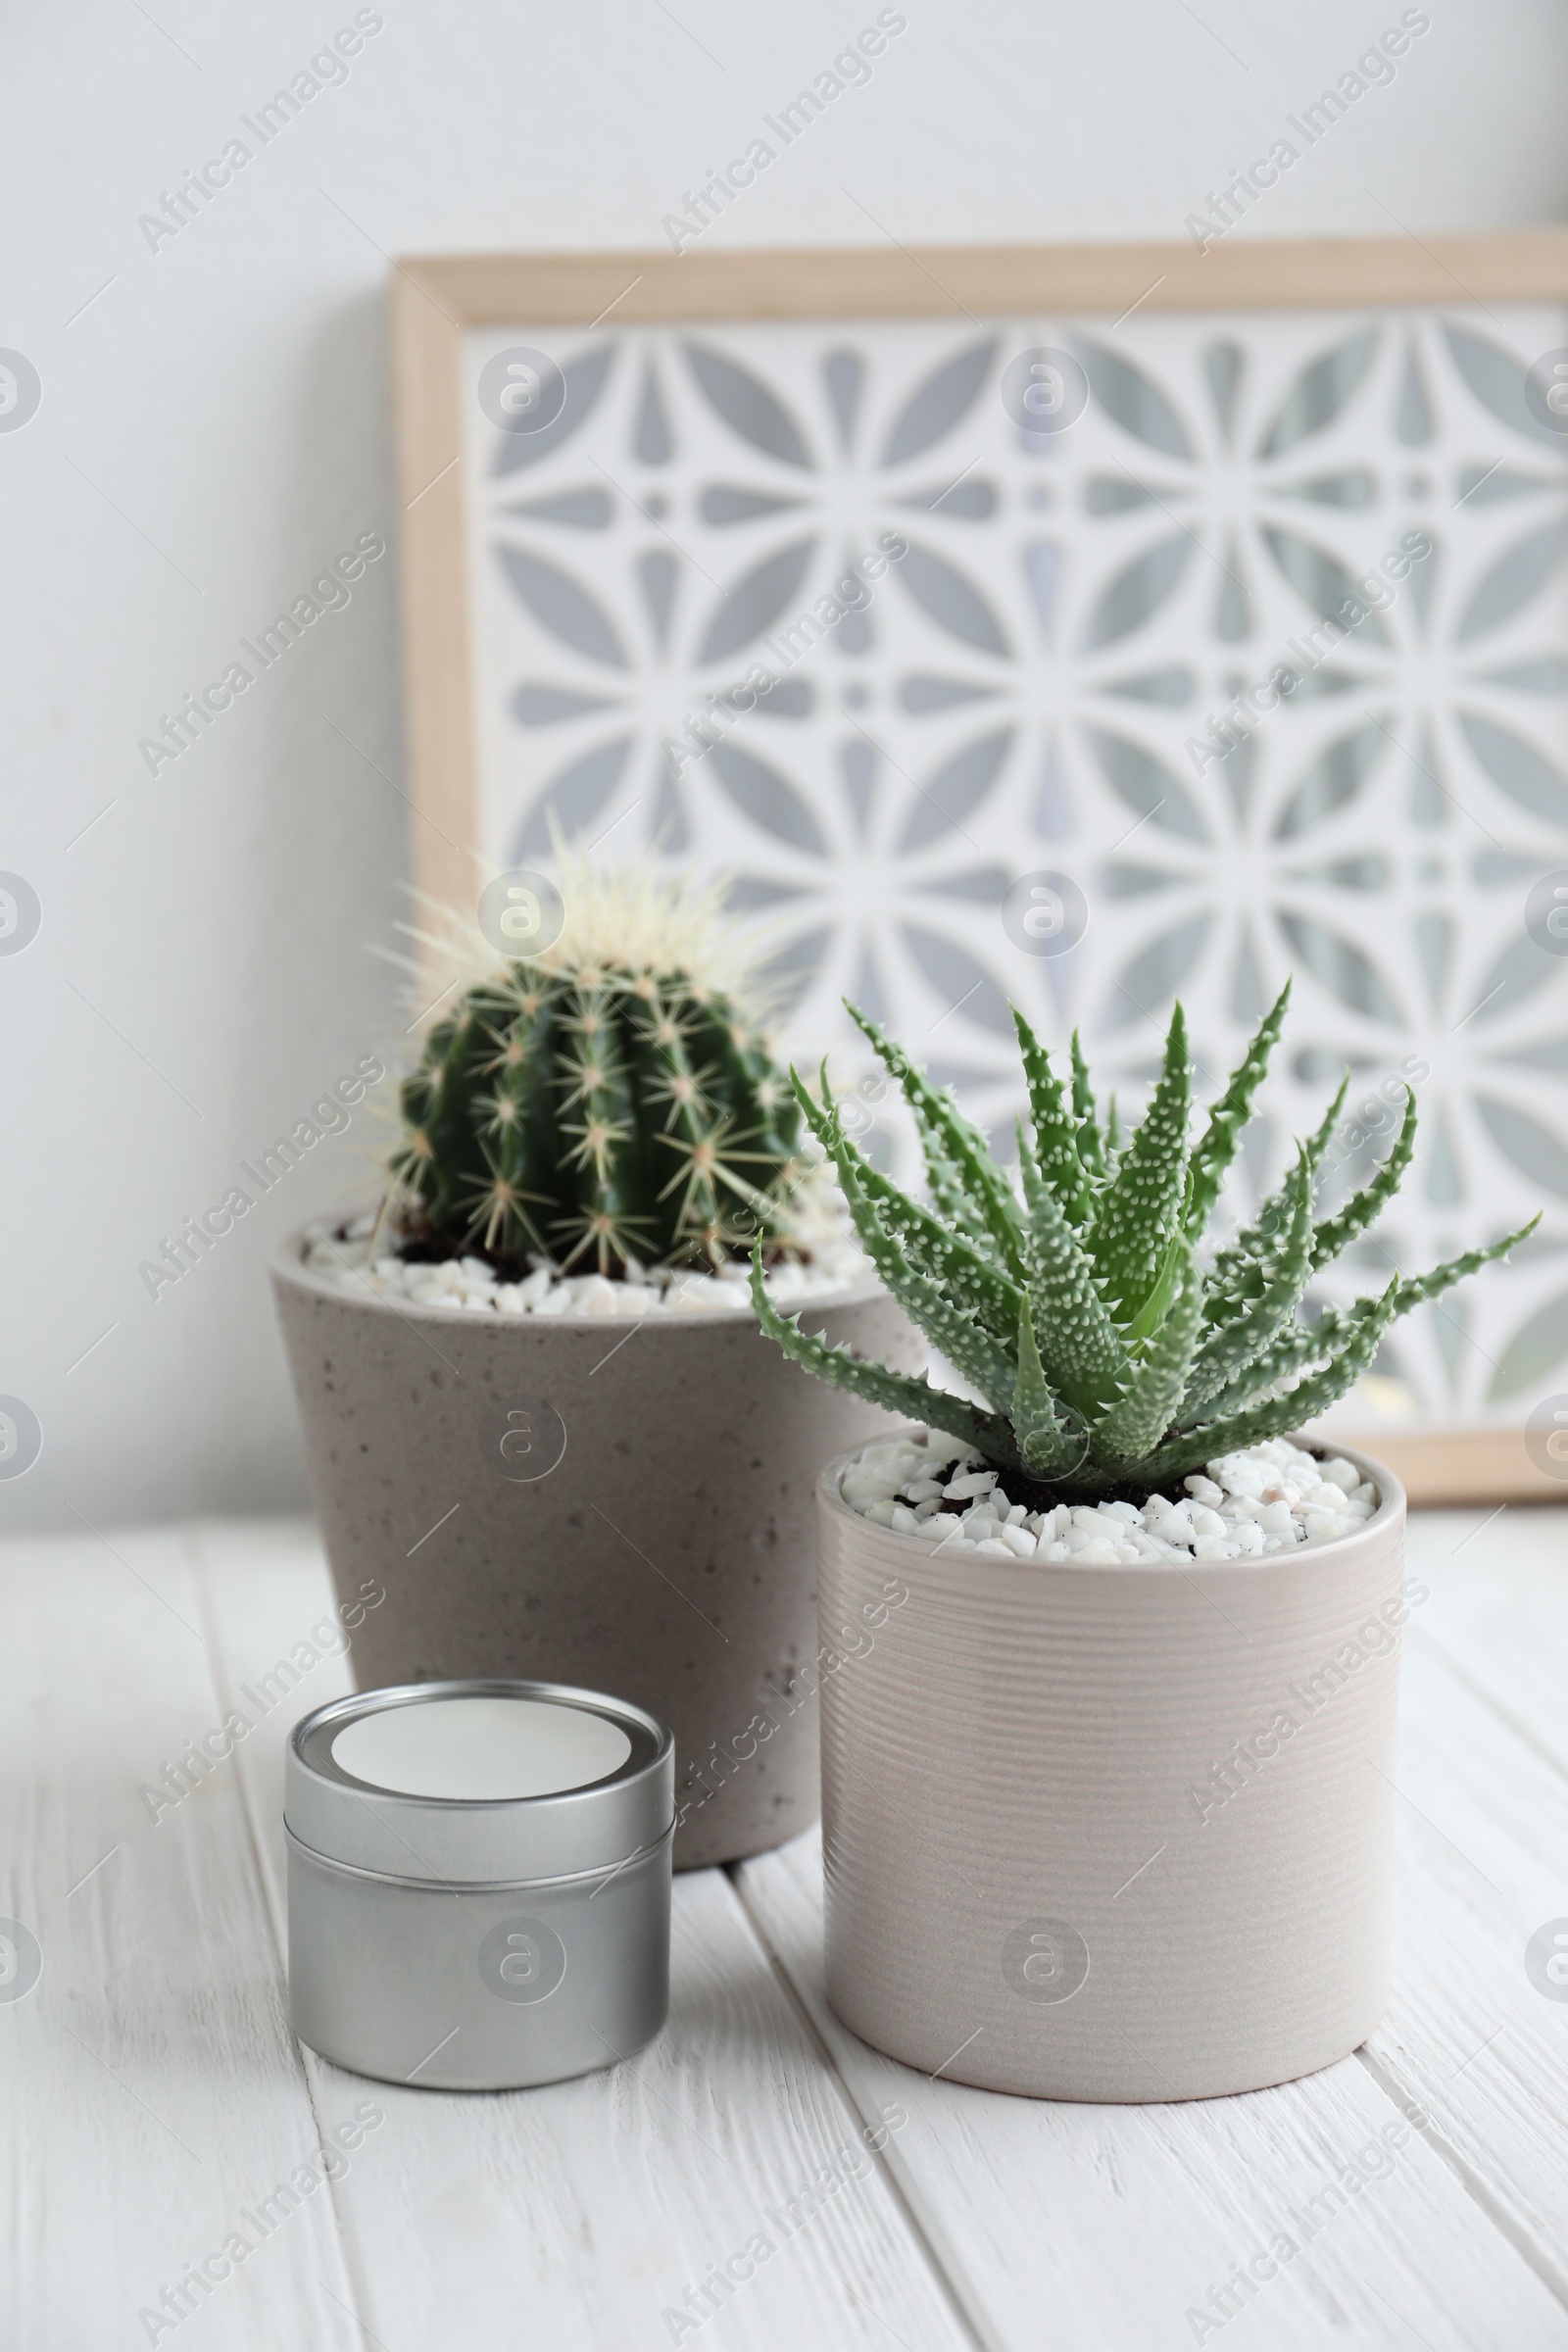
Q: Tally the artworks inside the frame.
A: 1